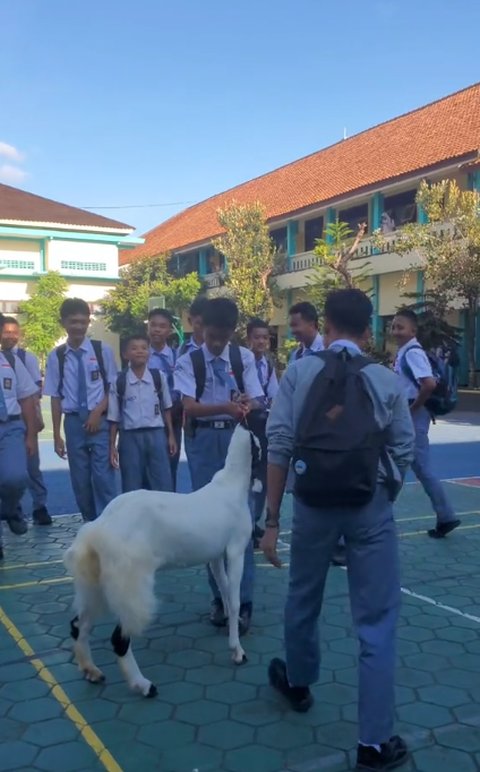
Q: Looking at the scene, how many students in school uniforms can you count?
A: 11